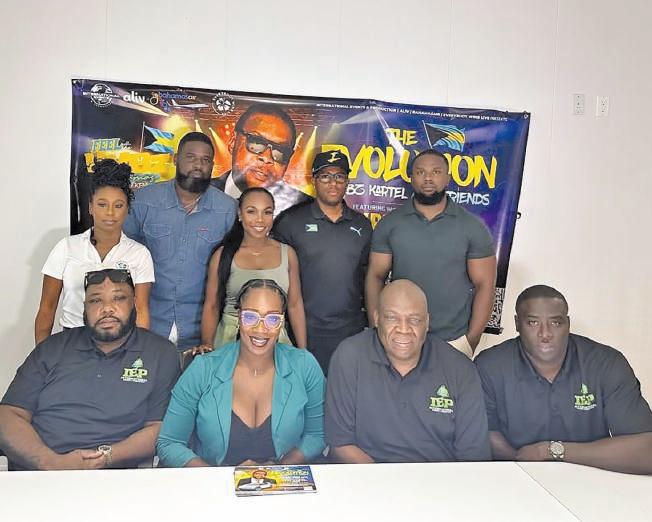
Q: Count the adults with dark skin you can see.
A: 9